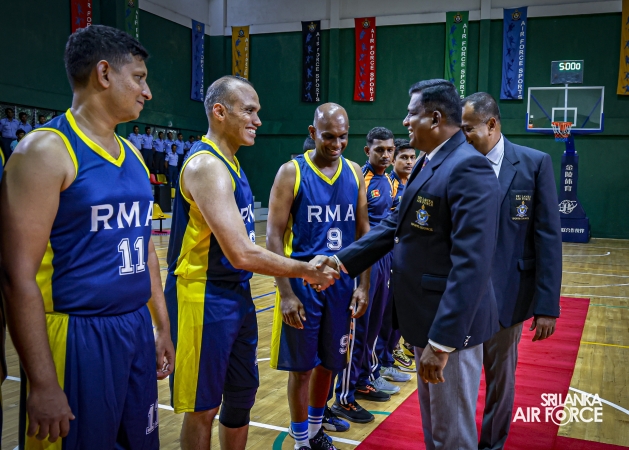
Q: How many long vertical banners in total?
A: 9